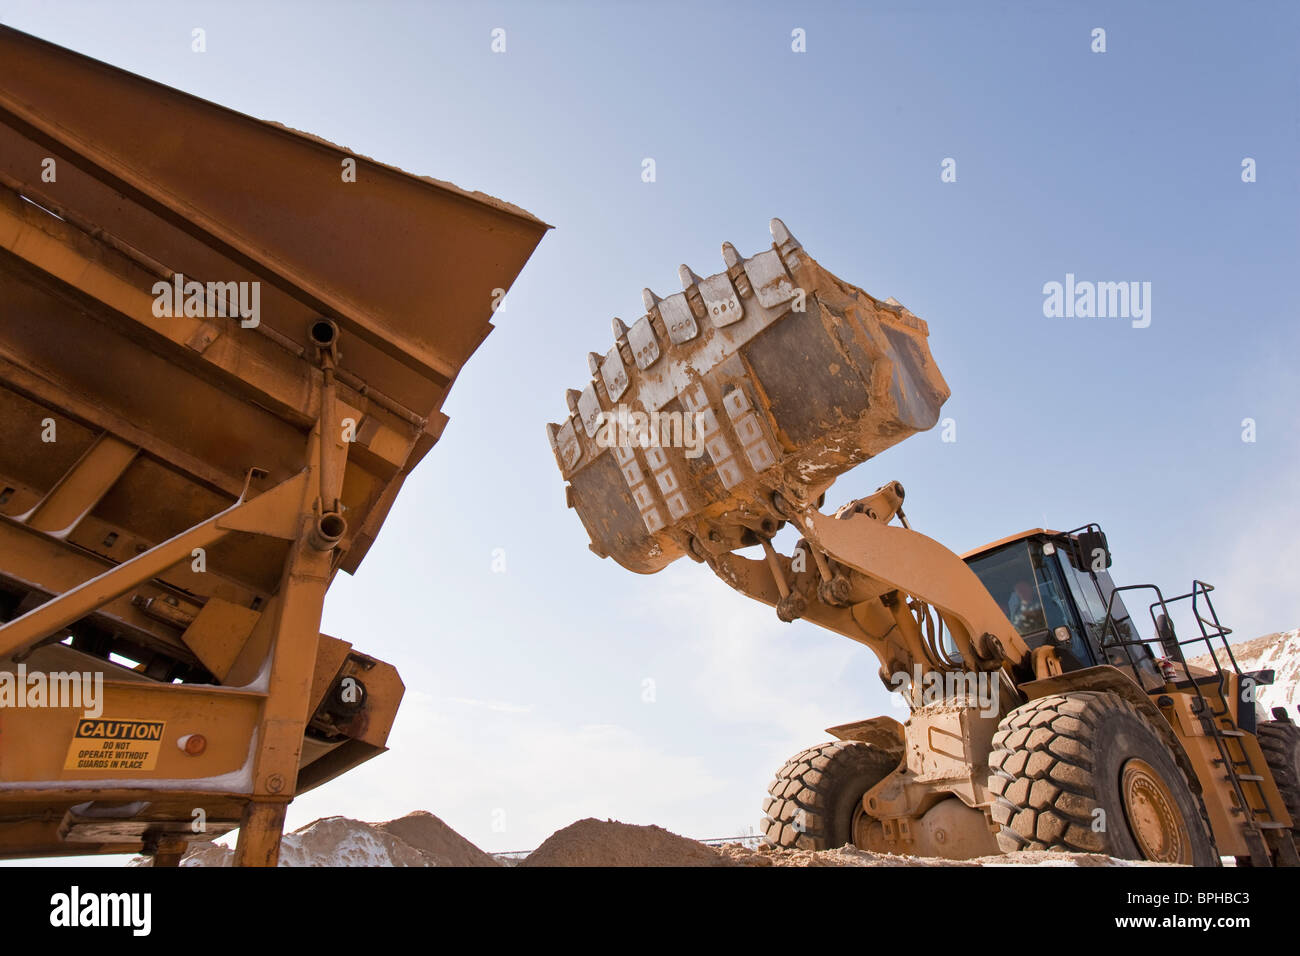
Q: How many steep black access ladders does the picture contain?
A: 1